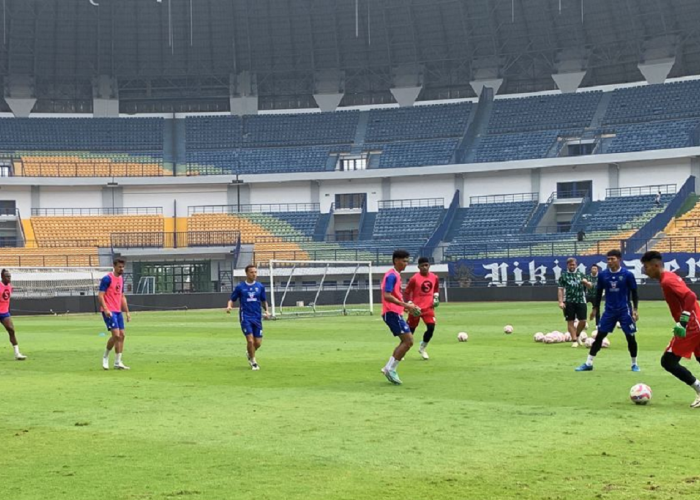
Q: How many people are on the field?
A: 9